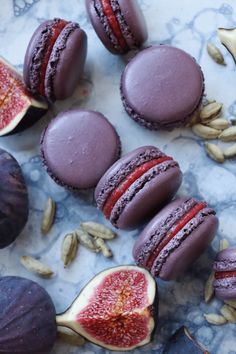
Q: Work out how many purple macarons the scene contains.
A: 7